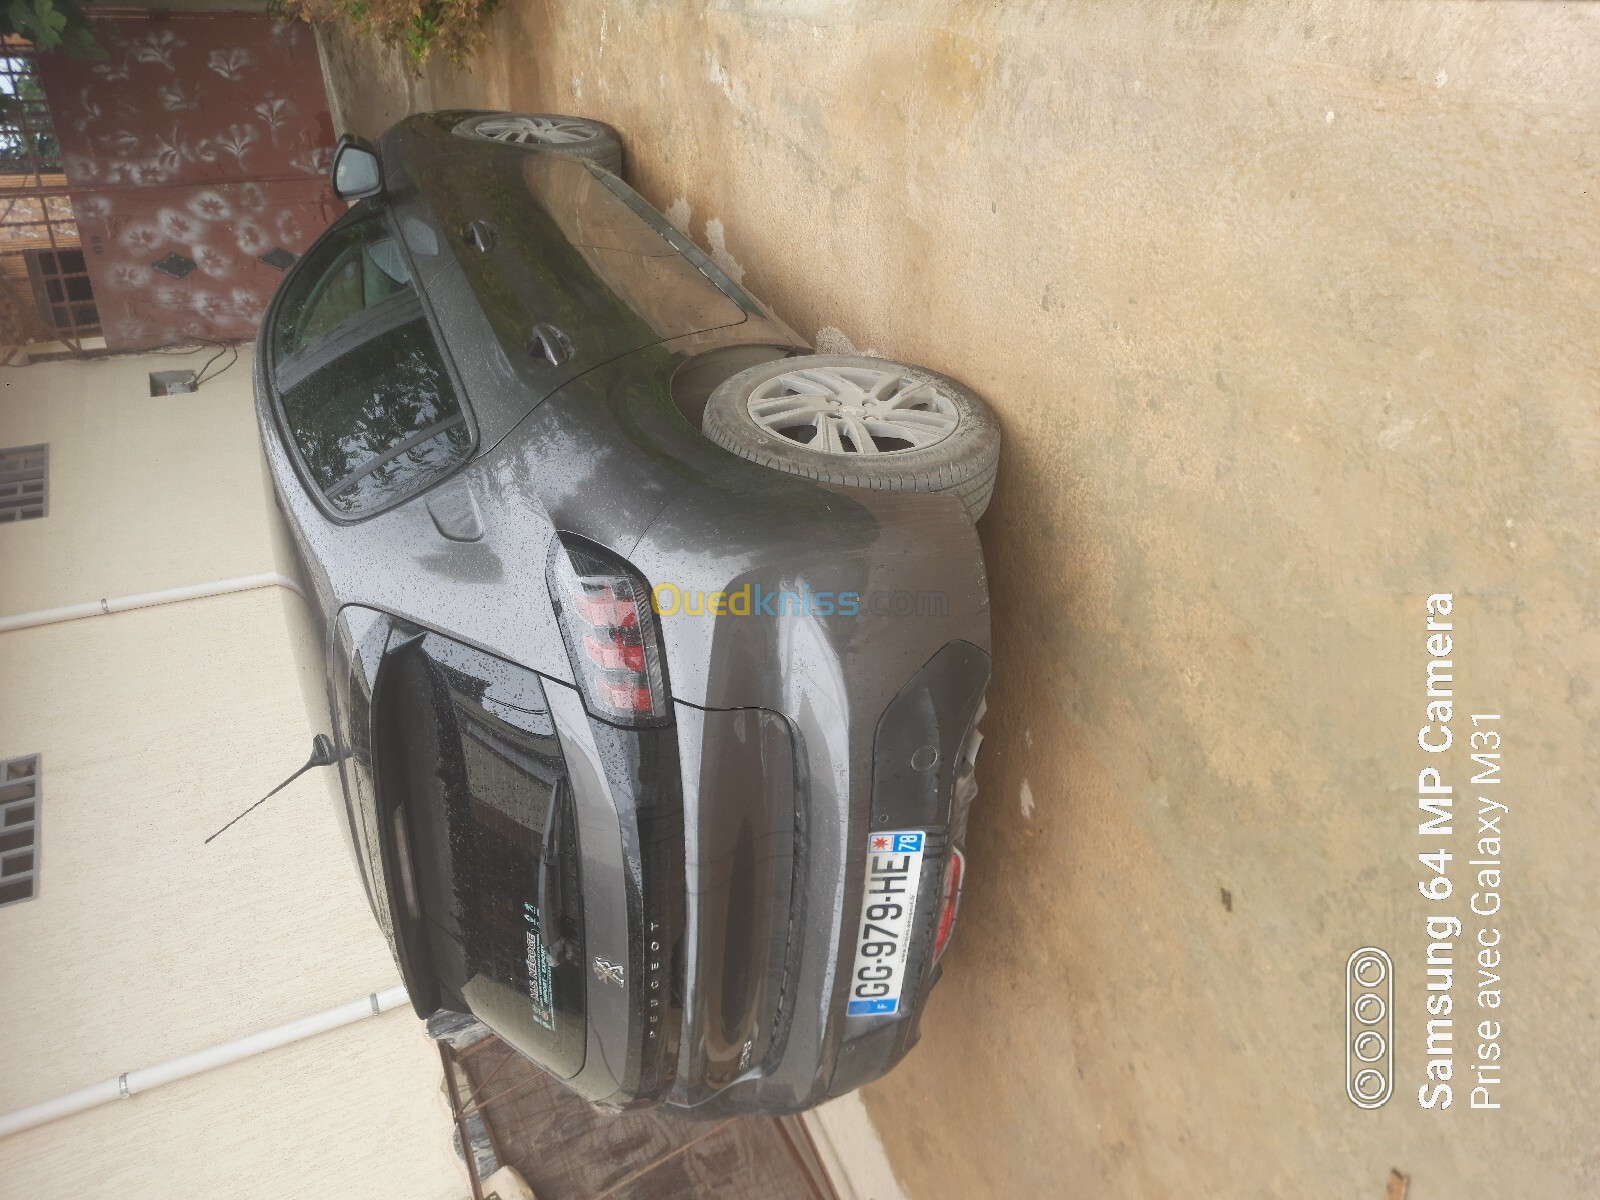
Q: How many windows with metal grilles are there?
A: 2